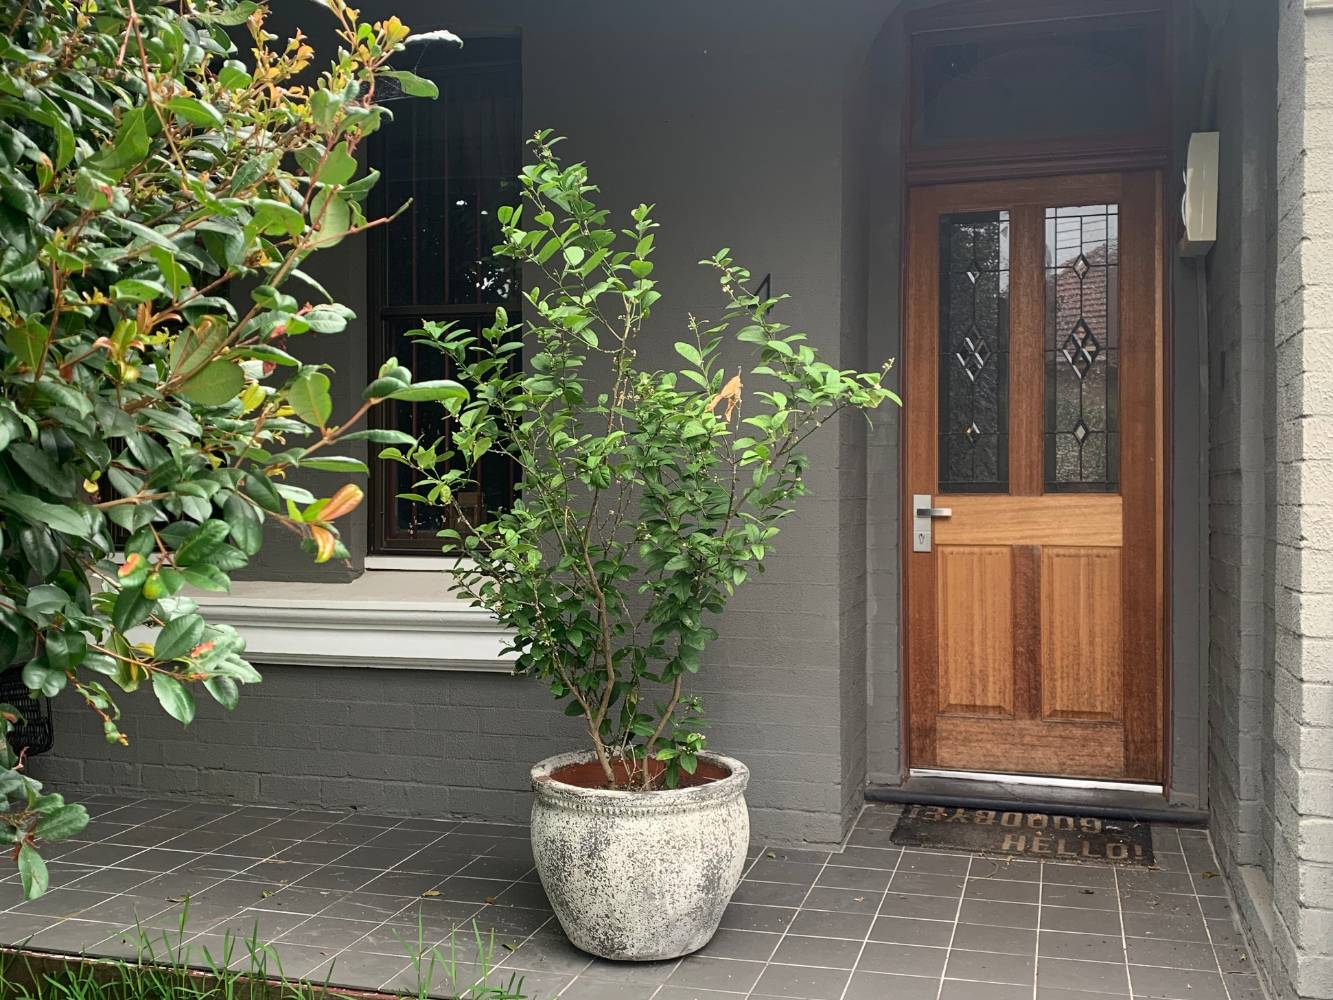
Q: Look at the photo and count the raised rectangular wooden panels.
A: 2